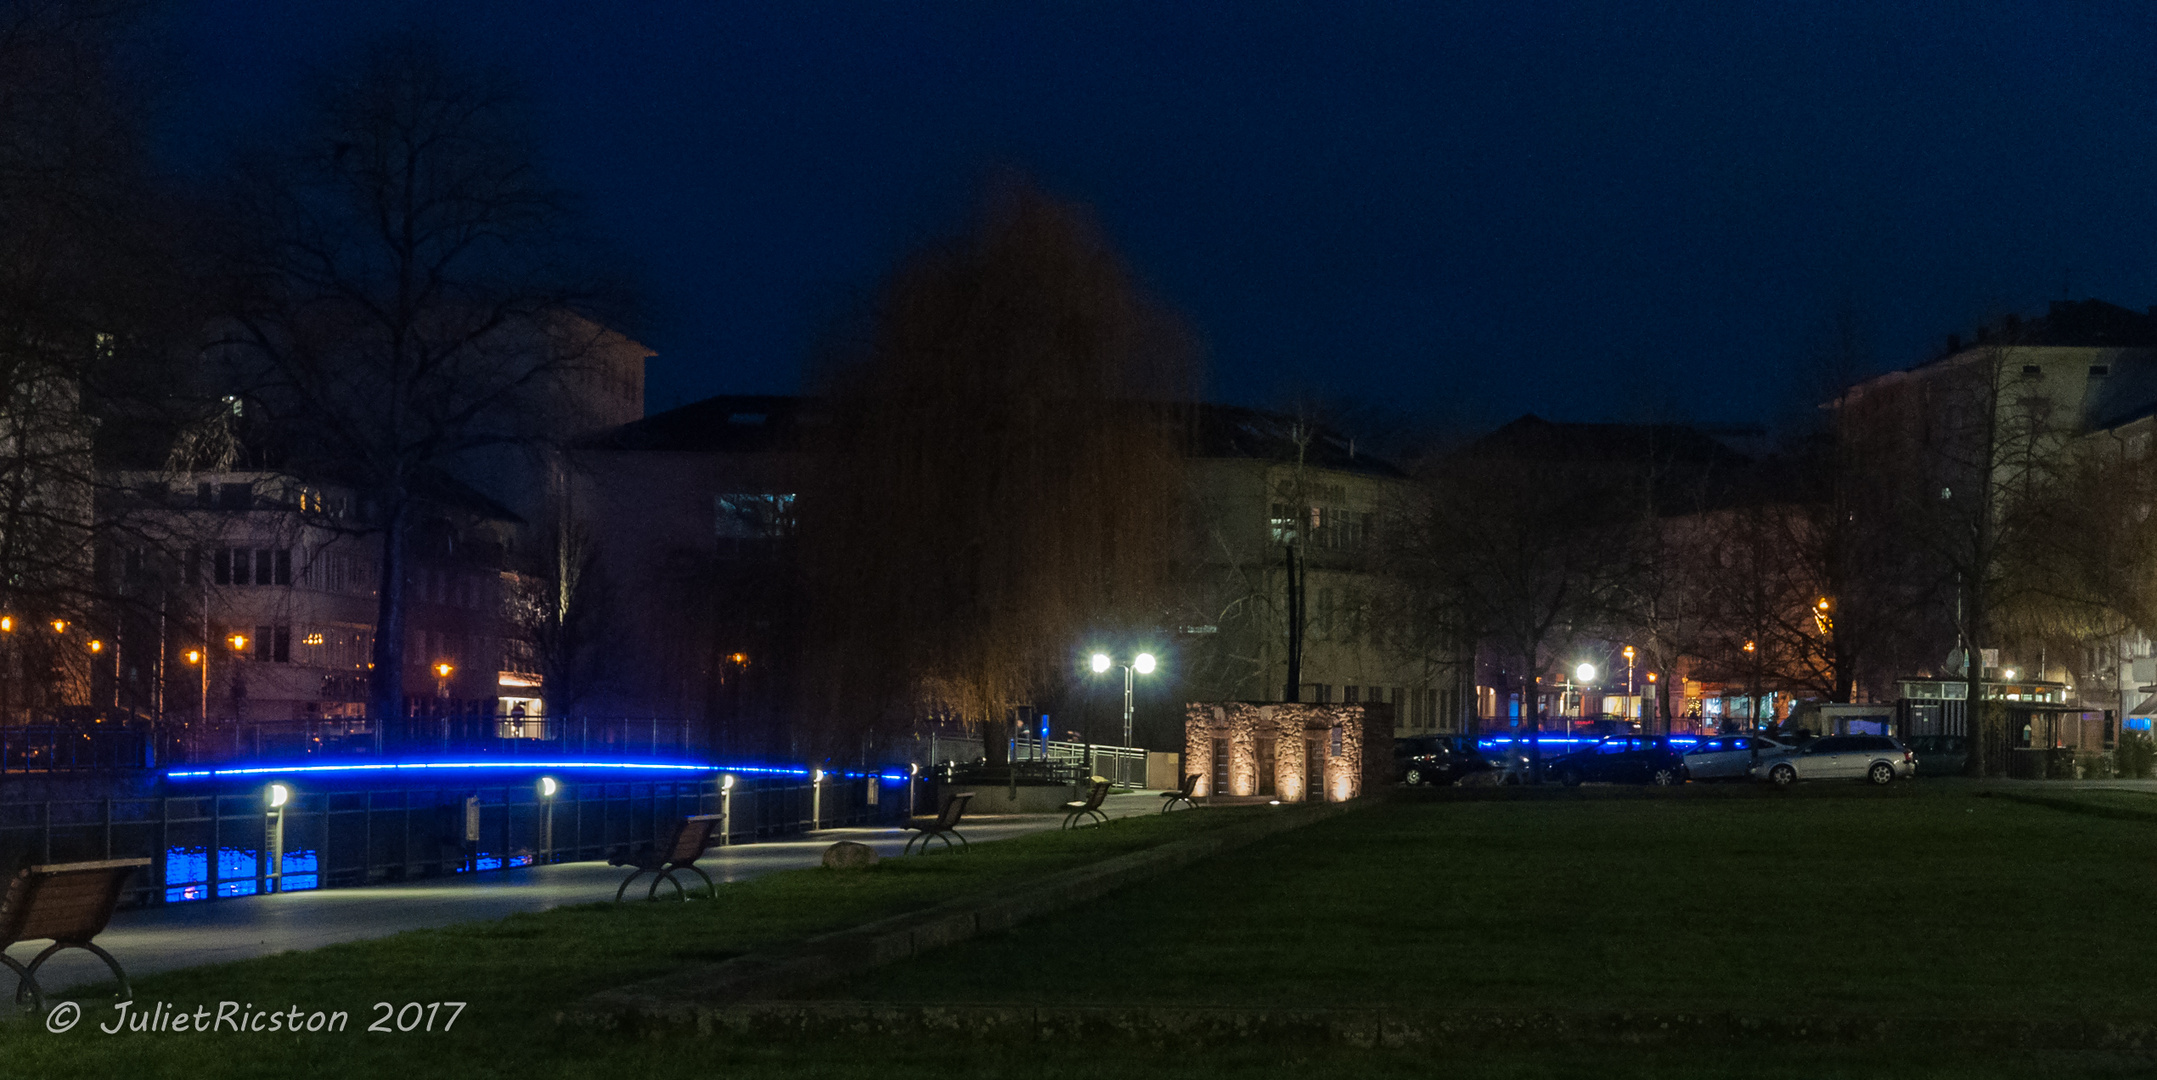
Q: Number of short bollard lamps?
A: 5